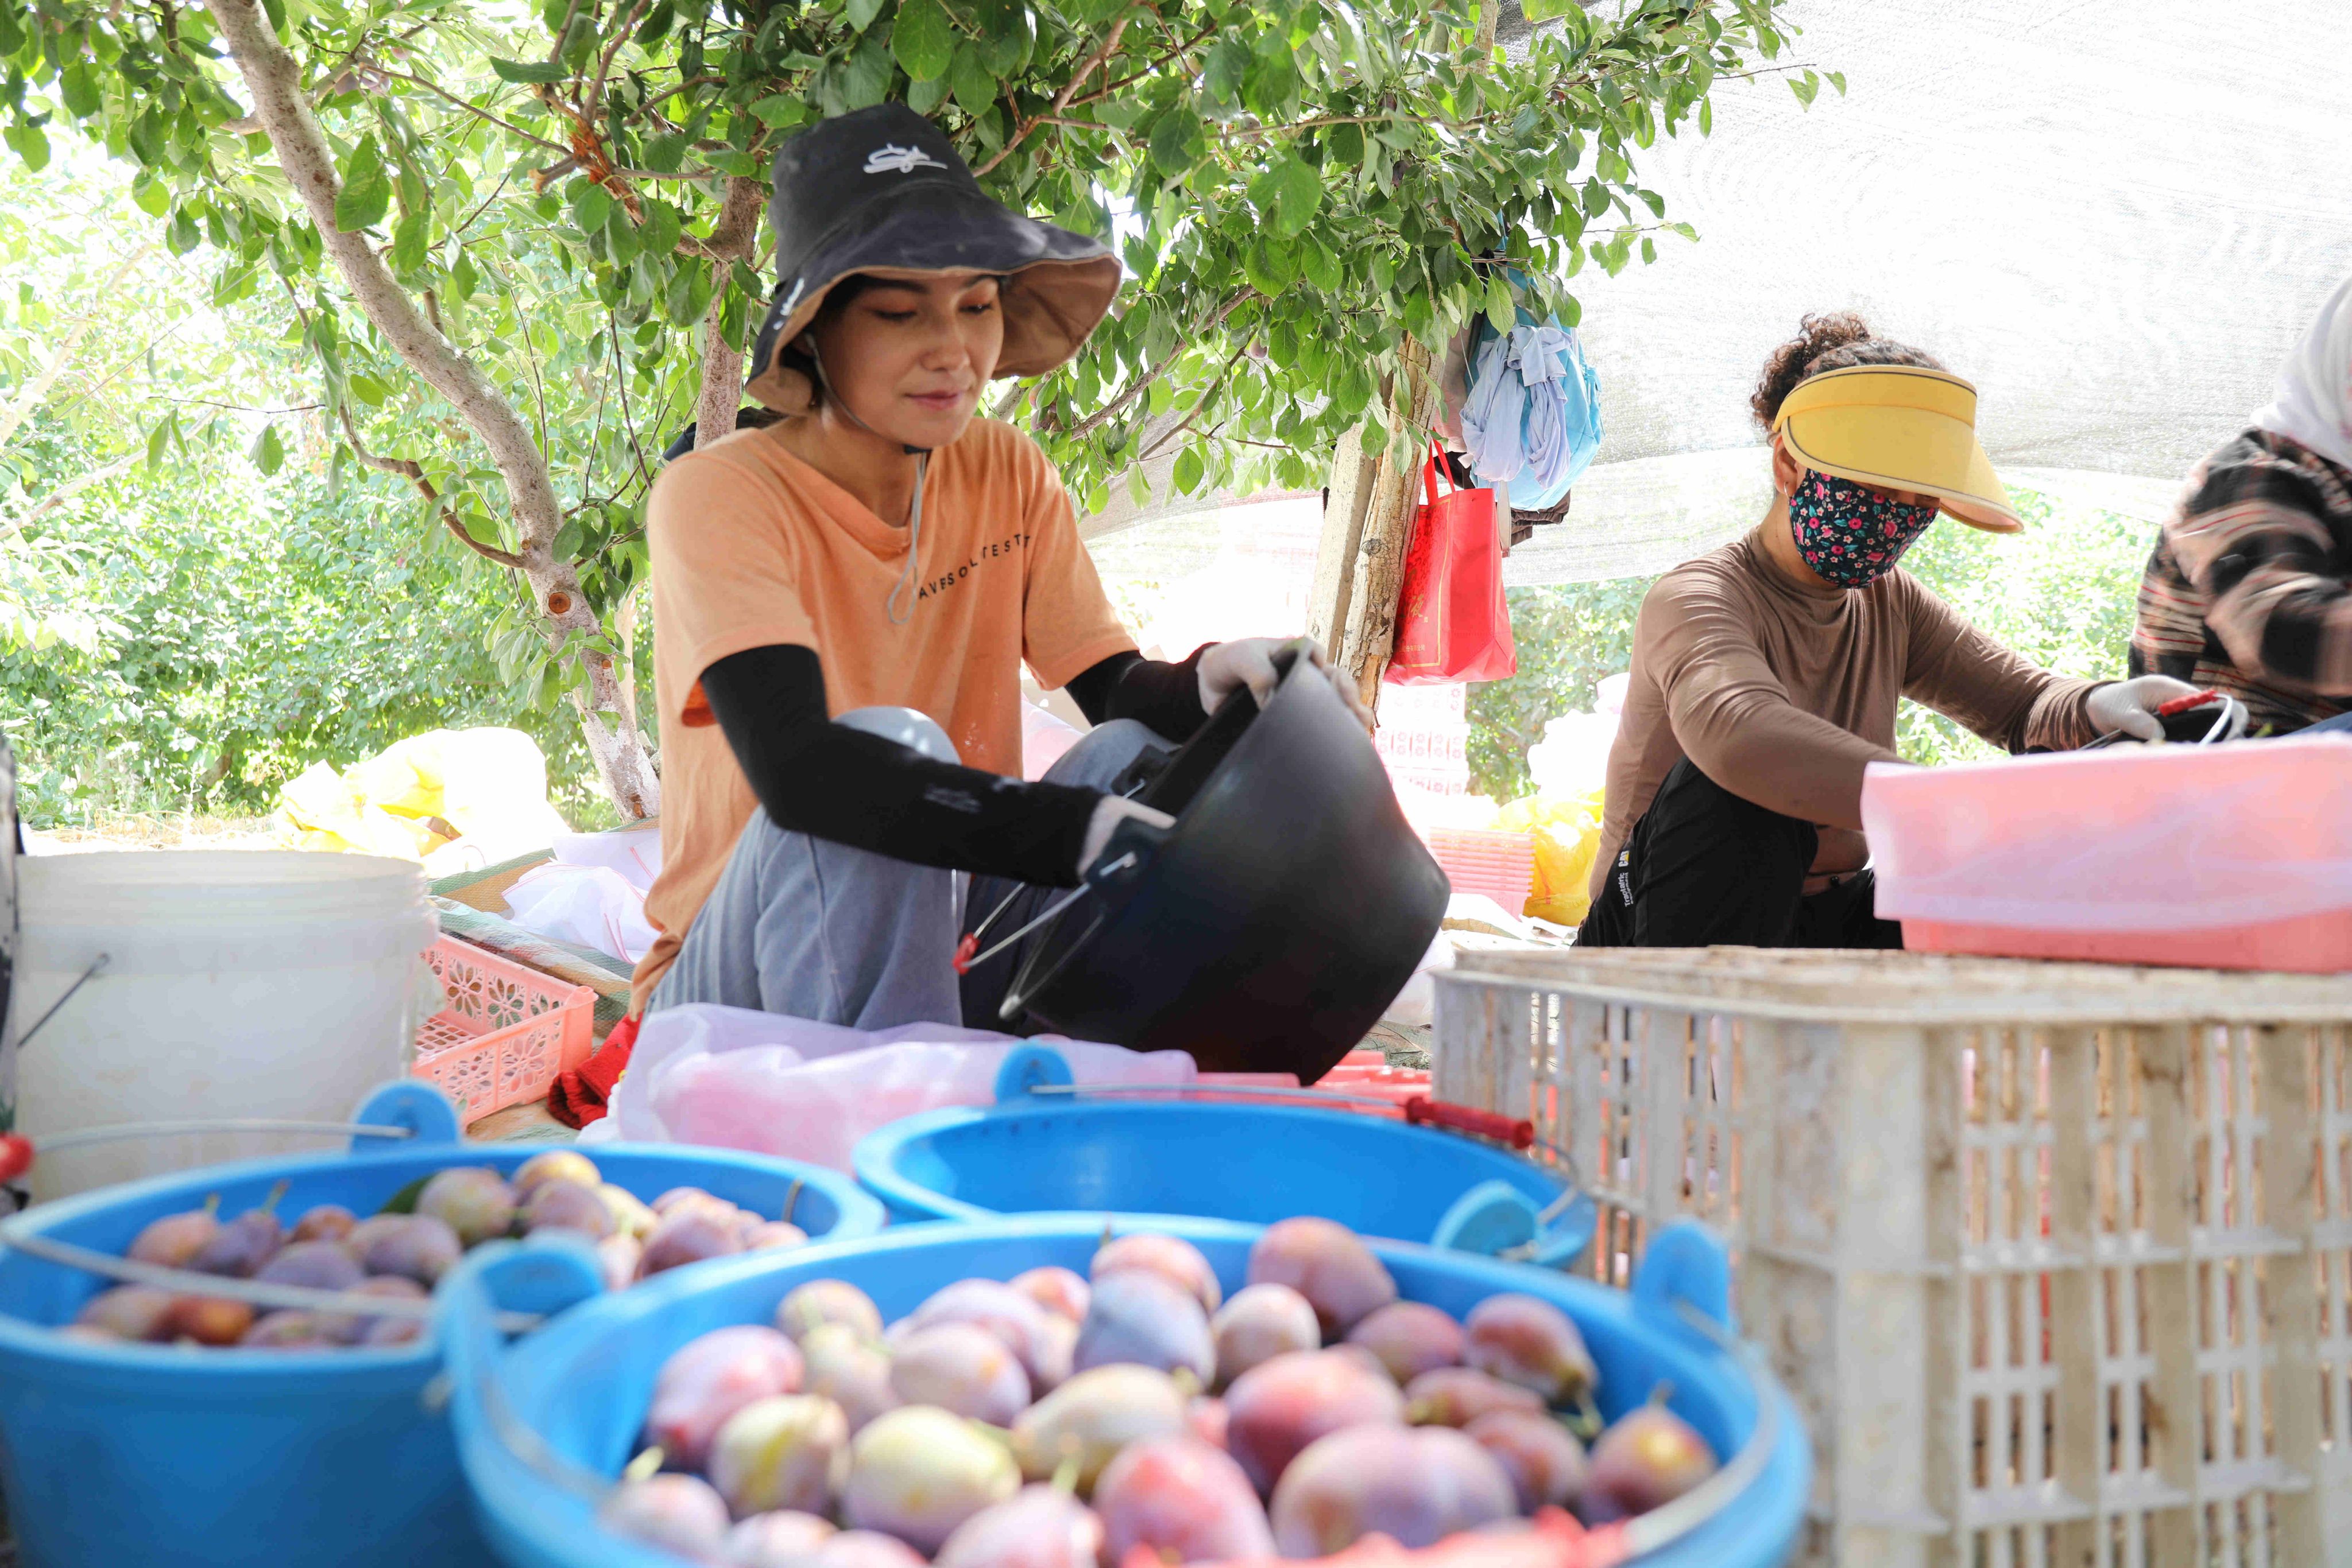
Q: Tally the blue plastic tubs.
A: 3